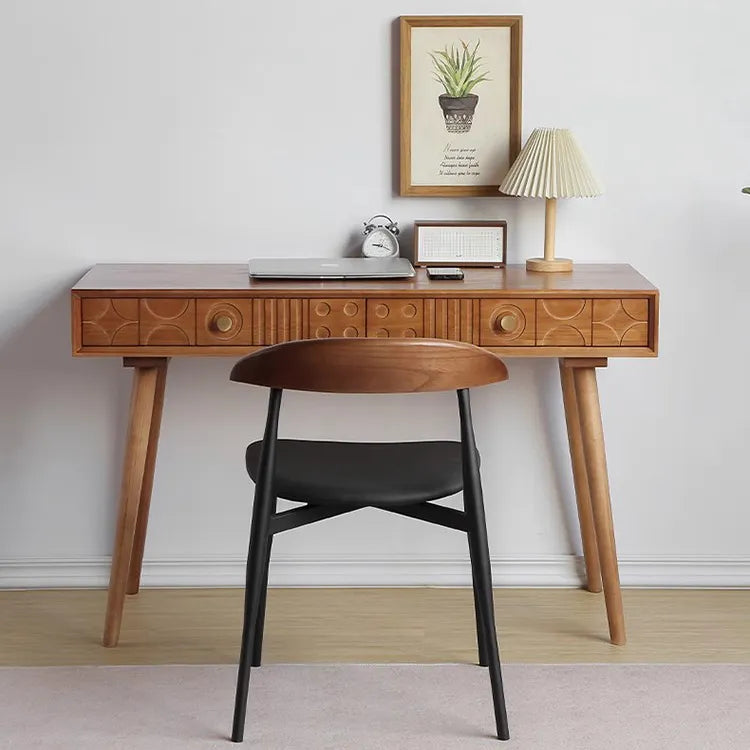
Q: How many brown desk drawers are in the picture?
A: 2